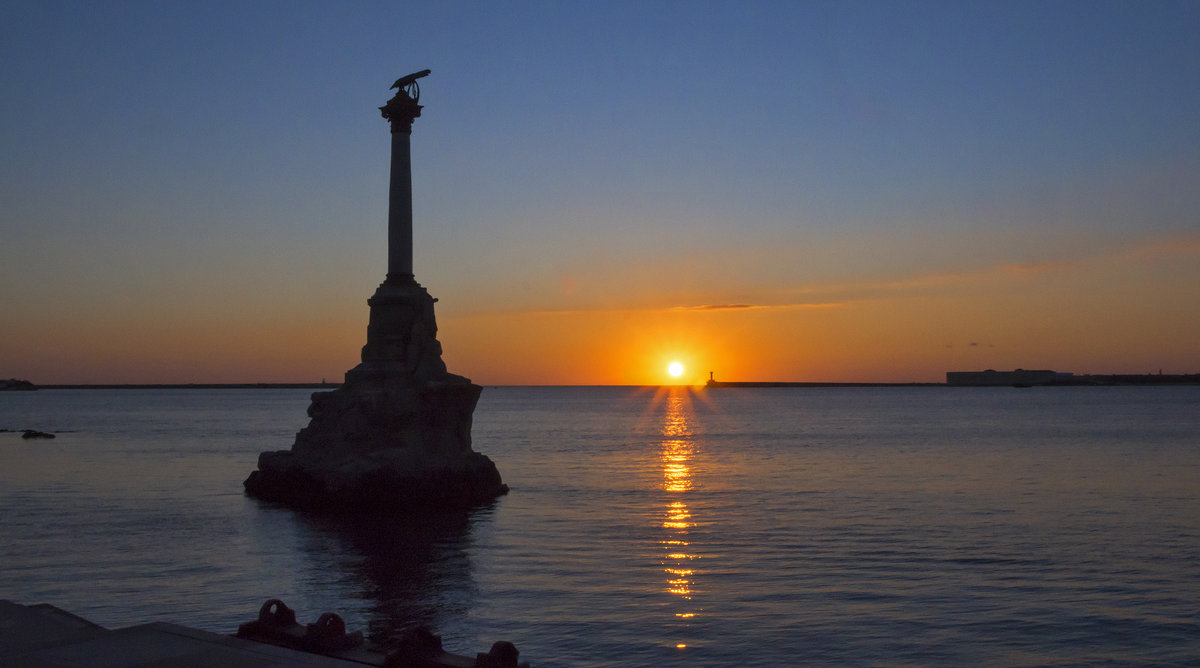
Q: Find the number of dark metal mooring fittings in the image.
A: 4